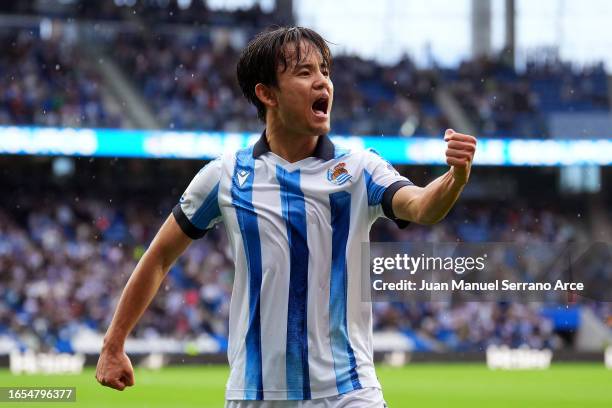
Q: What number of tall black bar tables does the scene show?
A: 0